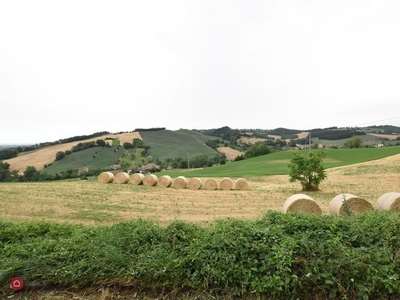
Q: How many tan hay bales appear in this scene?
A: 13